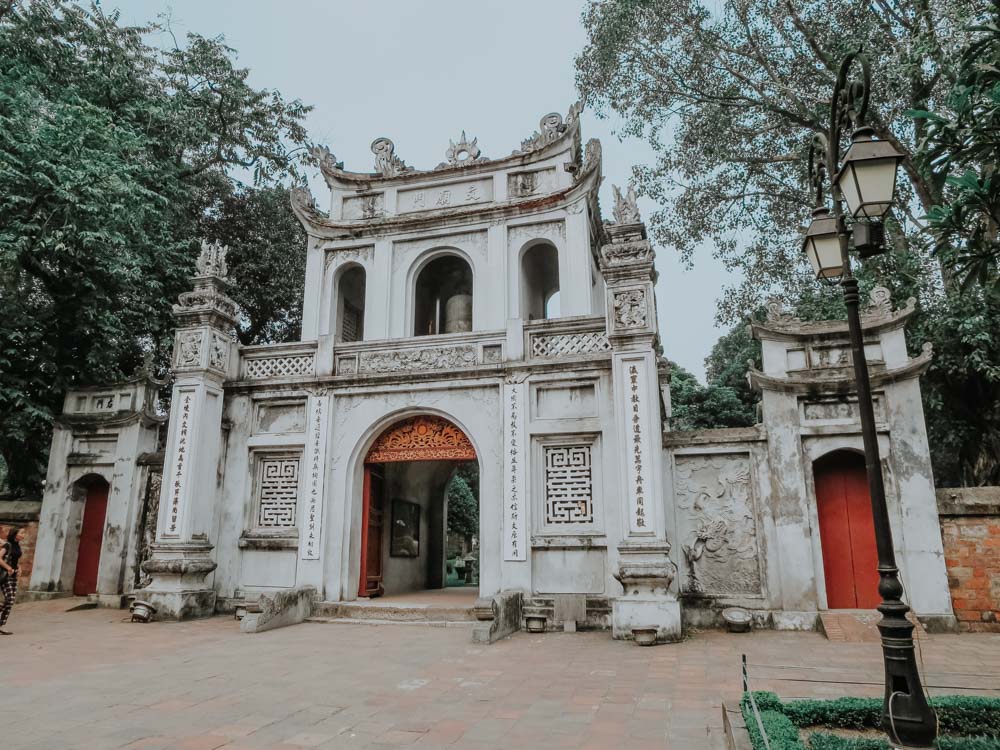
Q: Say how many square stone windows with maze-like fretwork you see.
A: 2